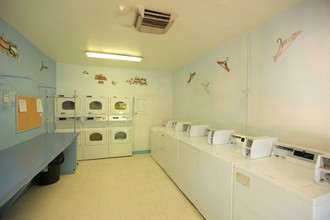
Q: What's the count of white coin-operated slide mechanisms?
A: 6